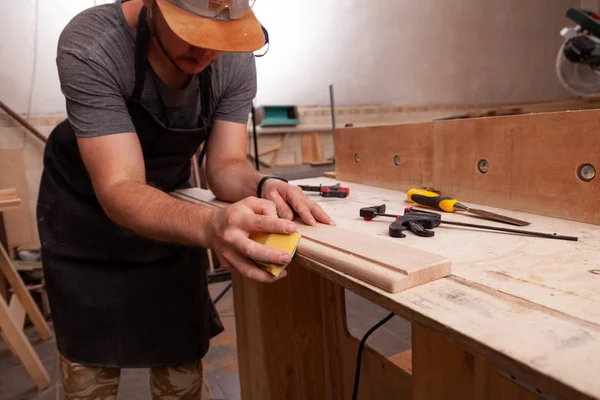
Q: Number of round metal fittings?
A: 4